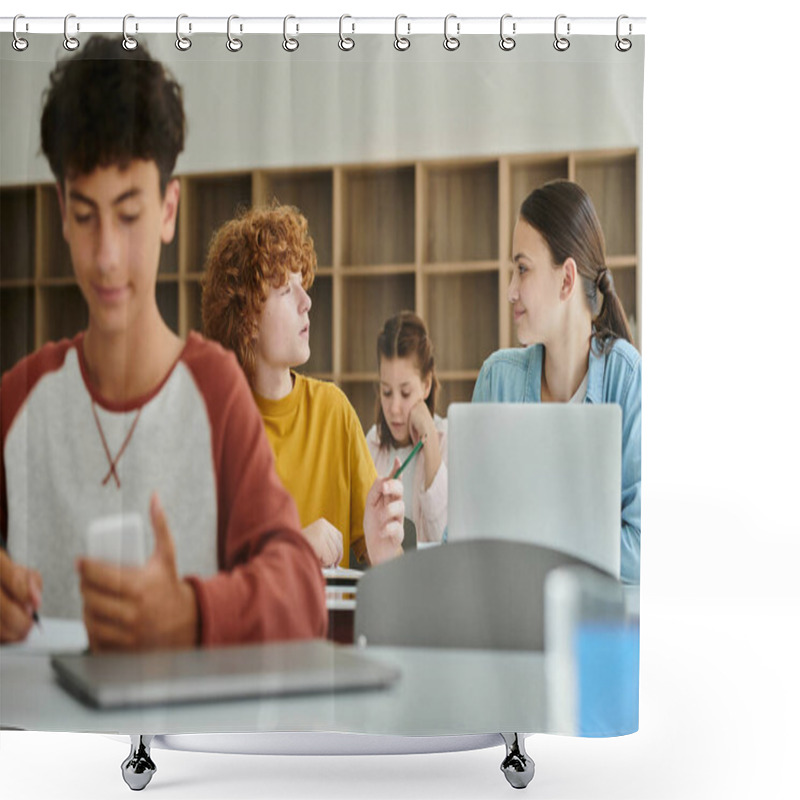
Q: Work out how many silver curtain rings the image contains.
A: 12